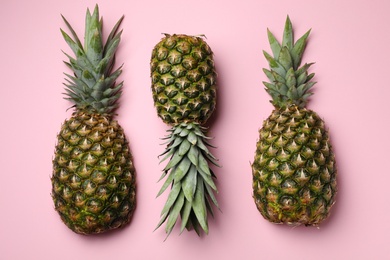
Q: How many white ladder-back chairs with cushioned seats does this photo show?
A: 0